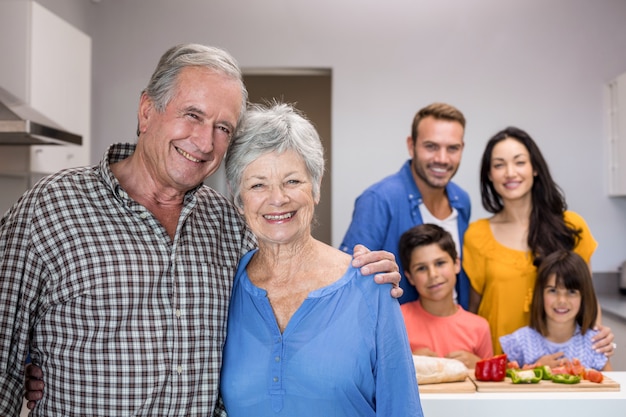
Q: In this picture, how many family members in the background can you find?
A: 4